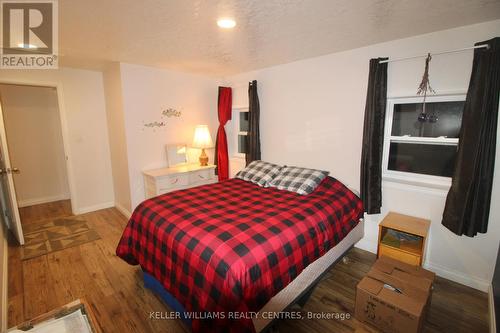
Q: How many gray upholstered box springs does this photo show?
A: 1